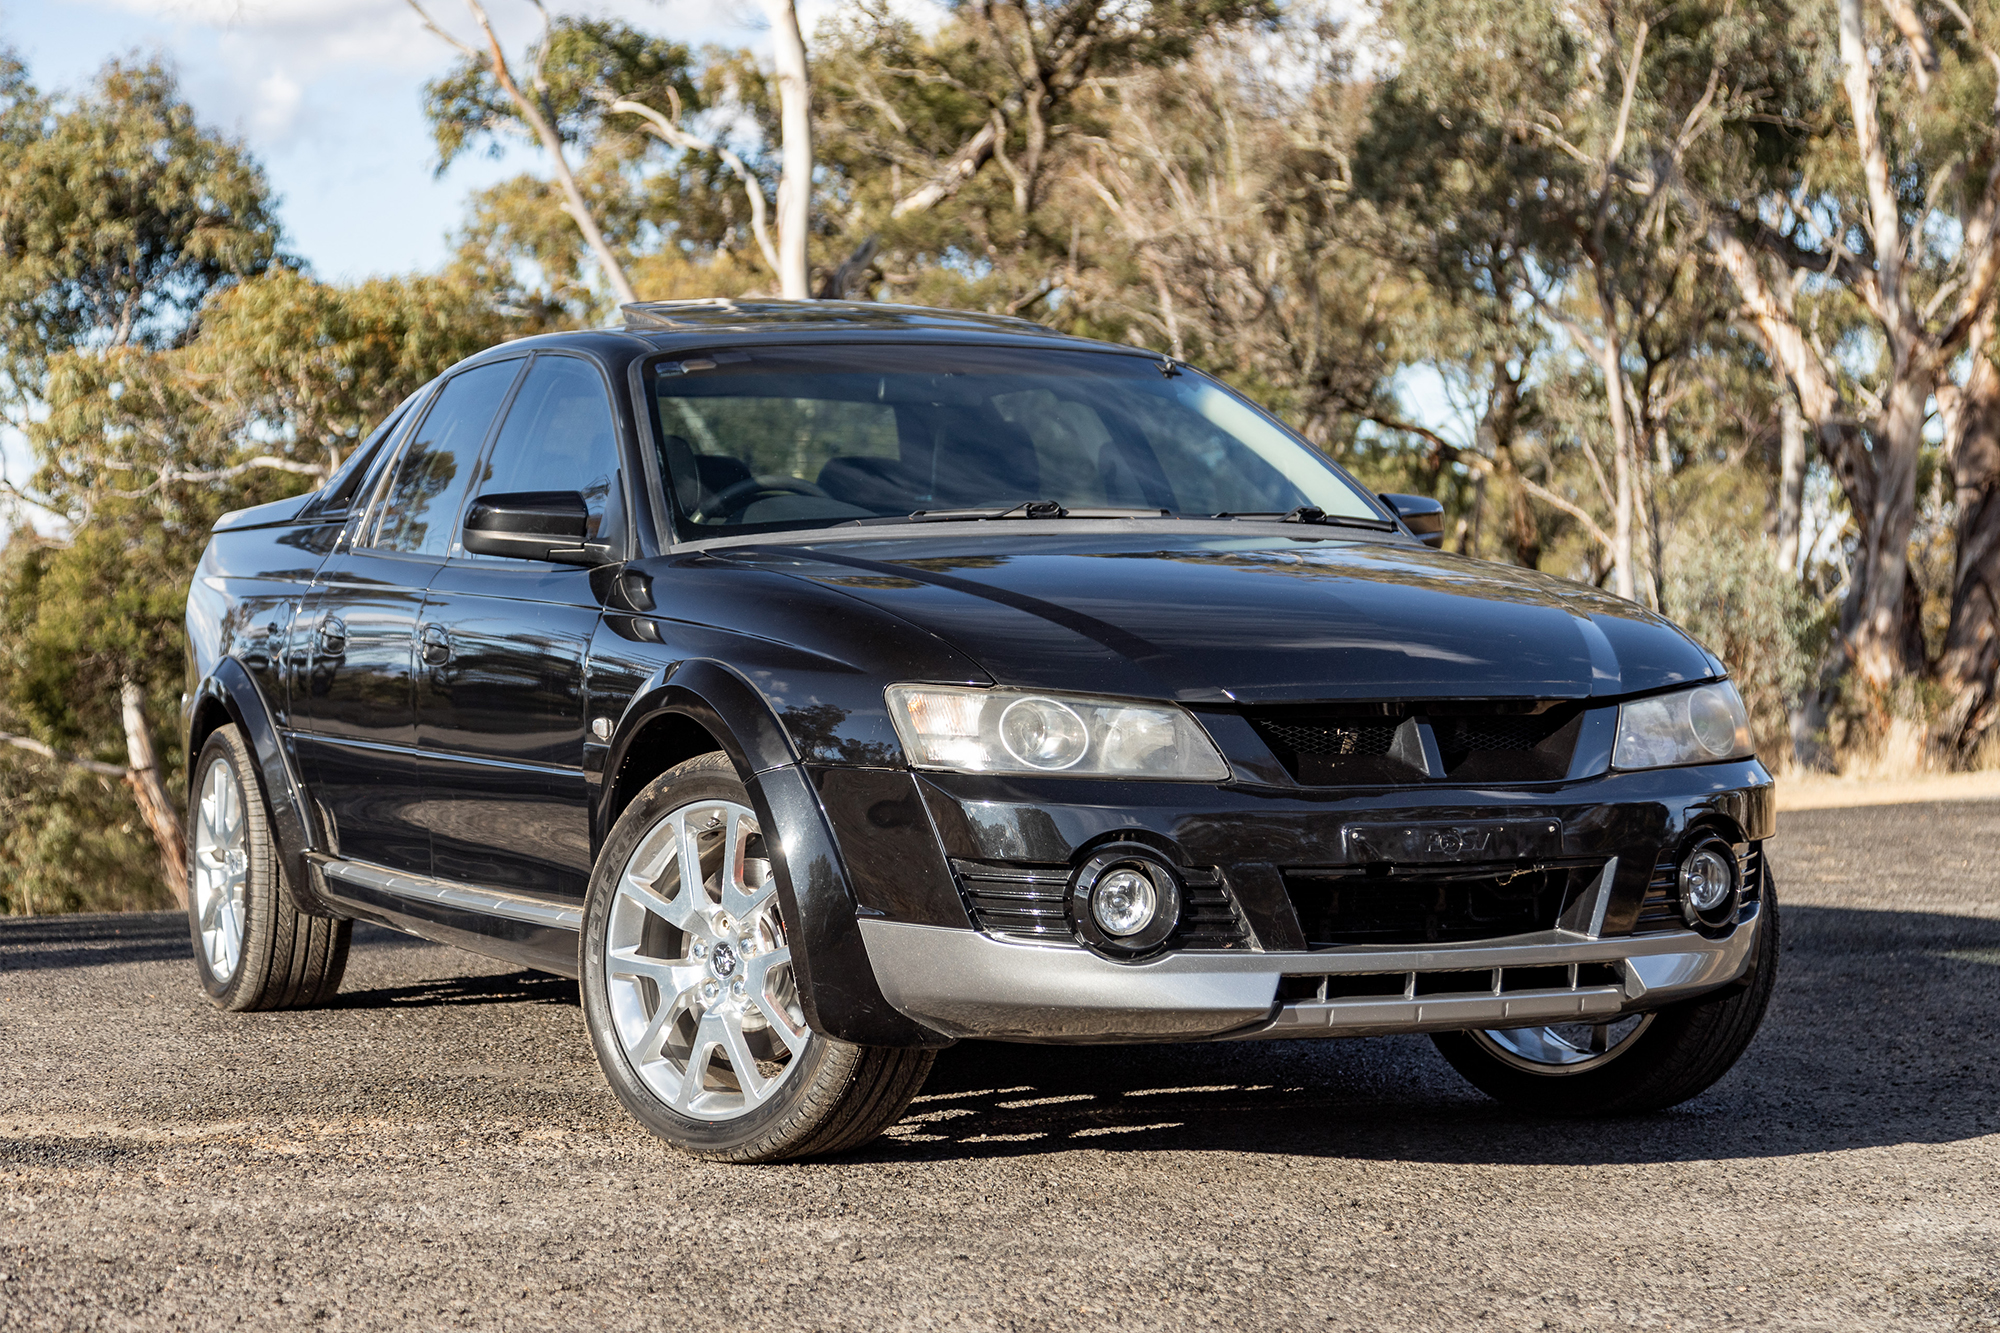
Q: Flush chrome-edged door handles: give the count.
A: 2